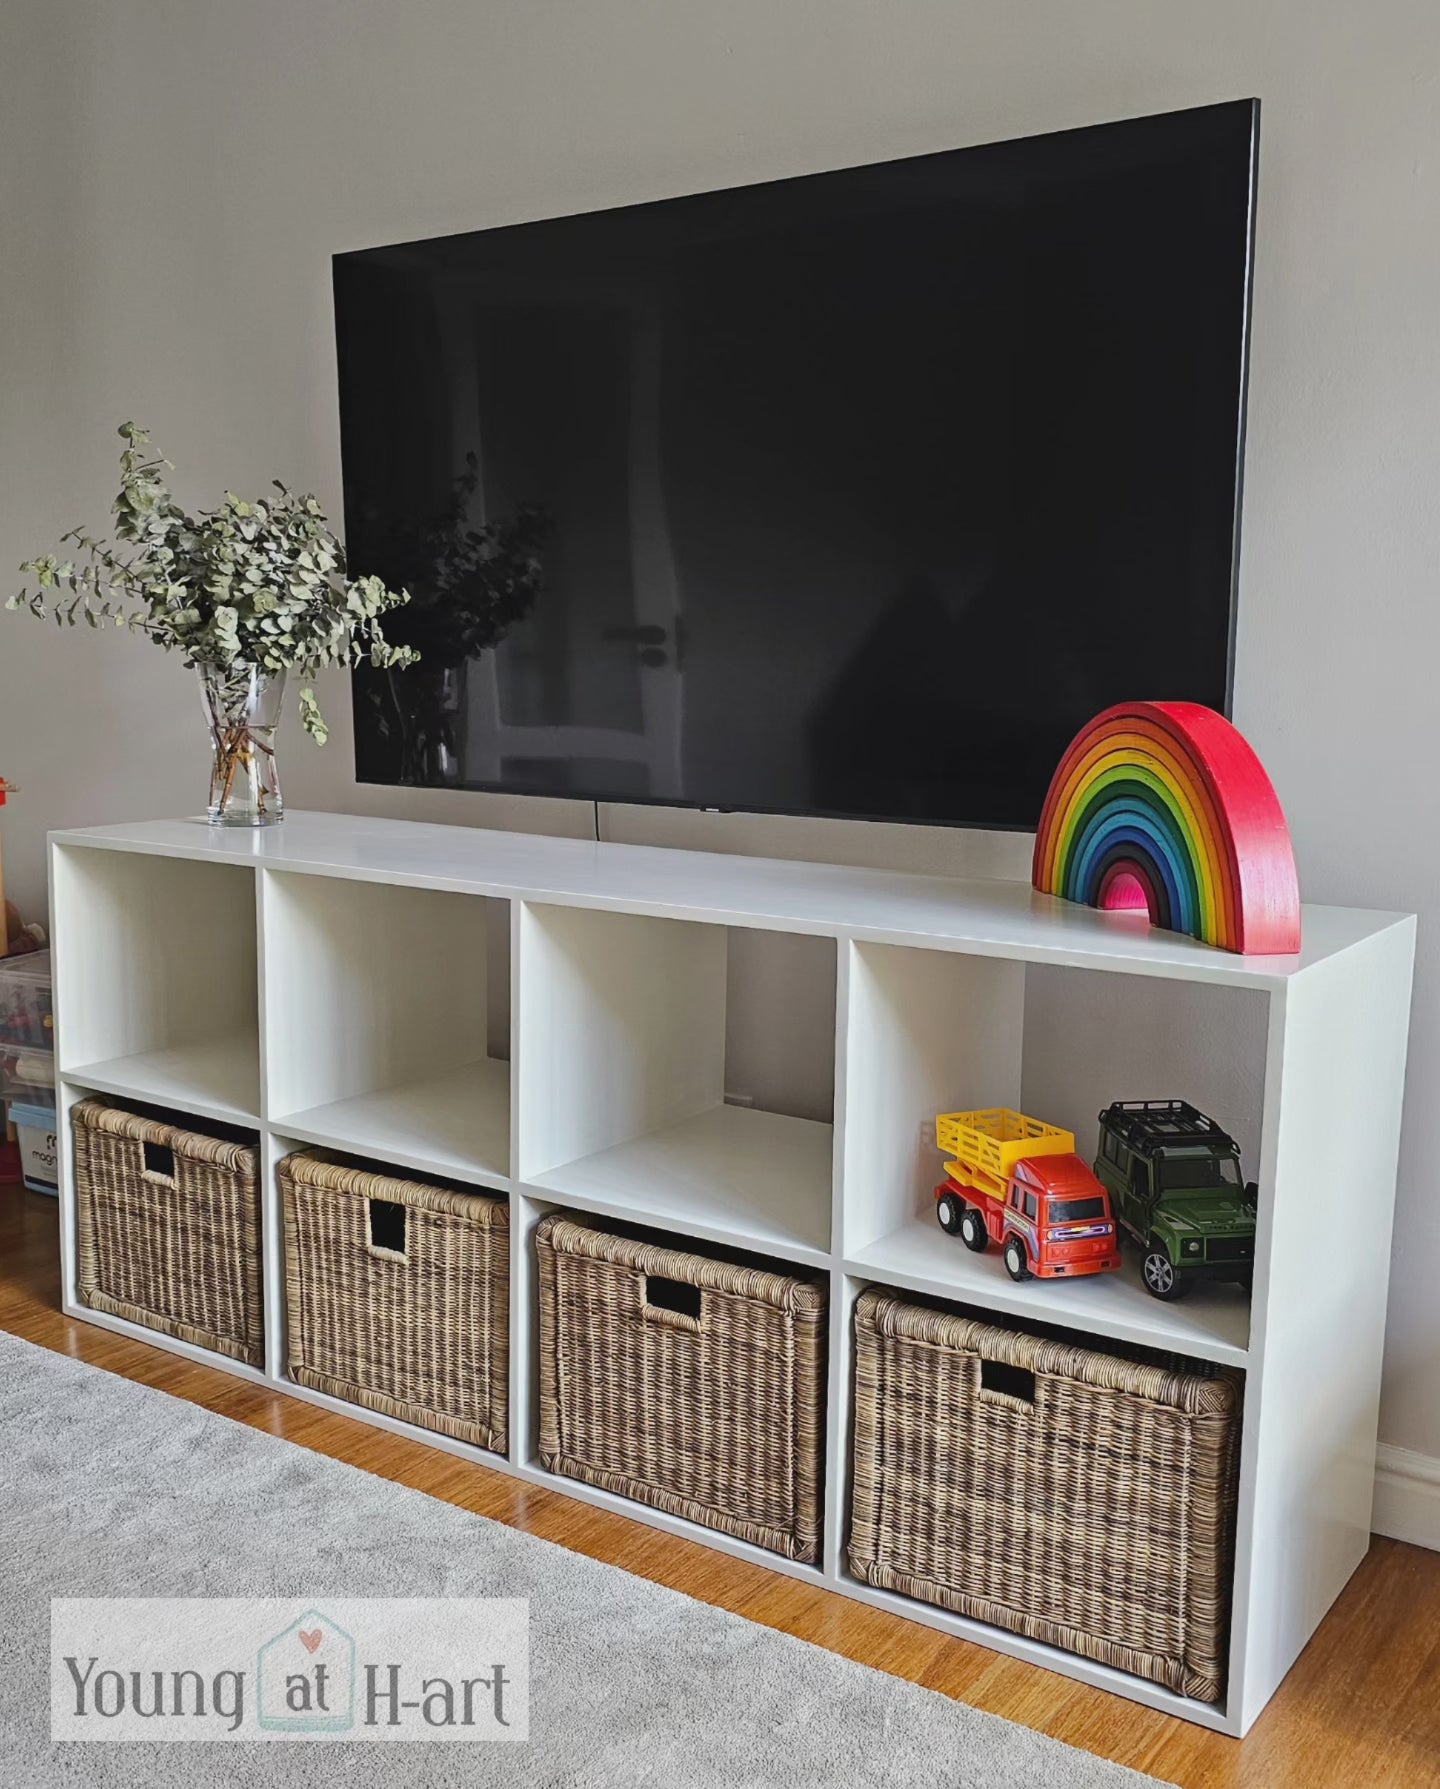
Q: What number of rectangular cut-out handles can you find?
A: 4